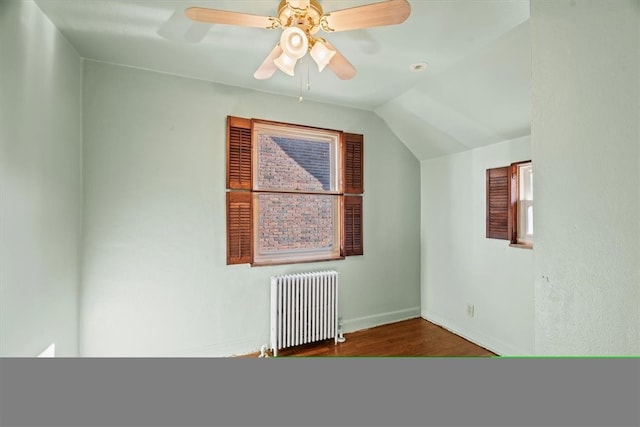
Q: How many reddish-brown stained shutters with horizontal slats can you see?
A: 5